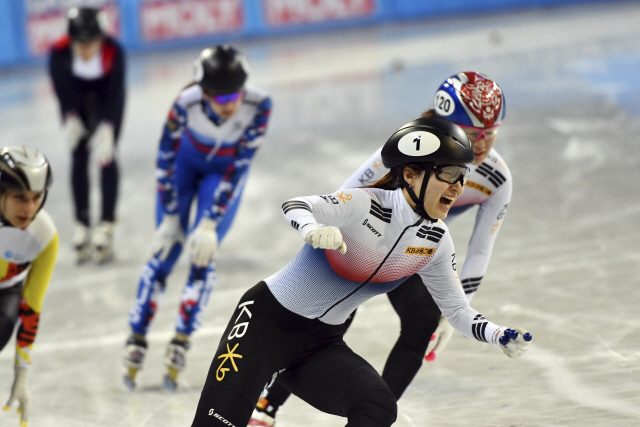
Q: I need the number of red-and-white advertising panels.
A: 3